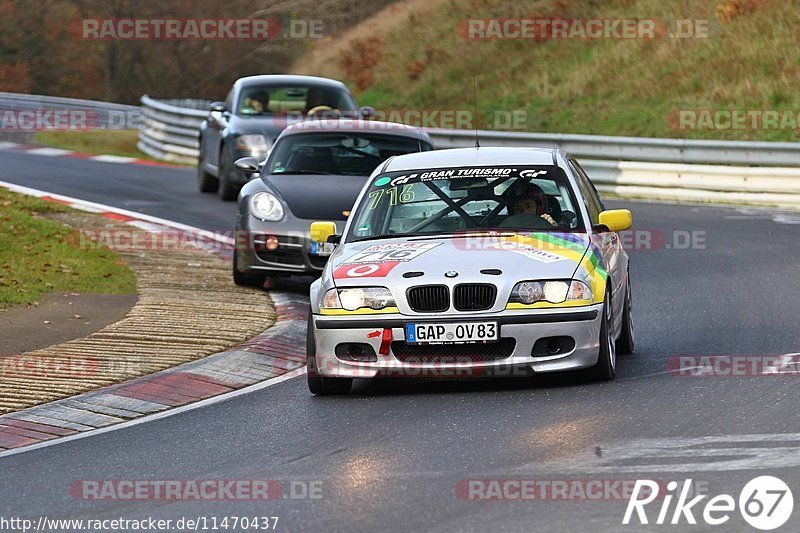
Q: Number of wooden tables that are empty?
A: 0